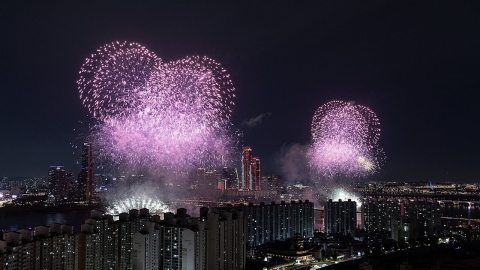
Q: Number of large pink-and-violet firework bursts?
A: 3